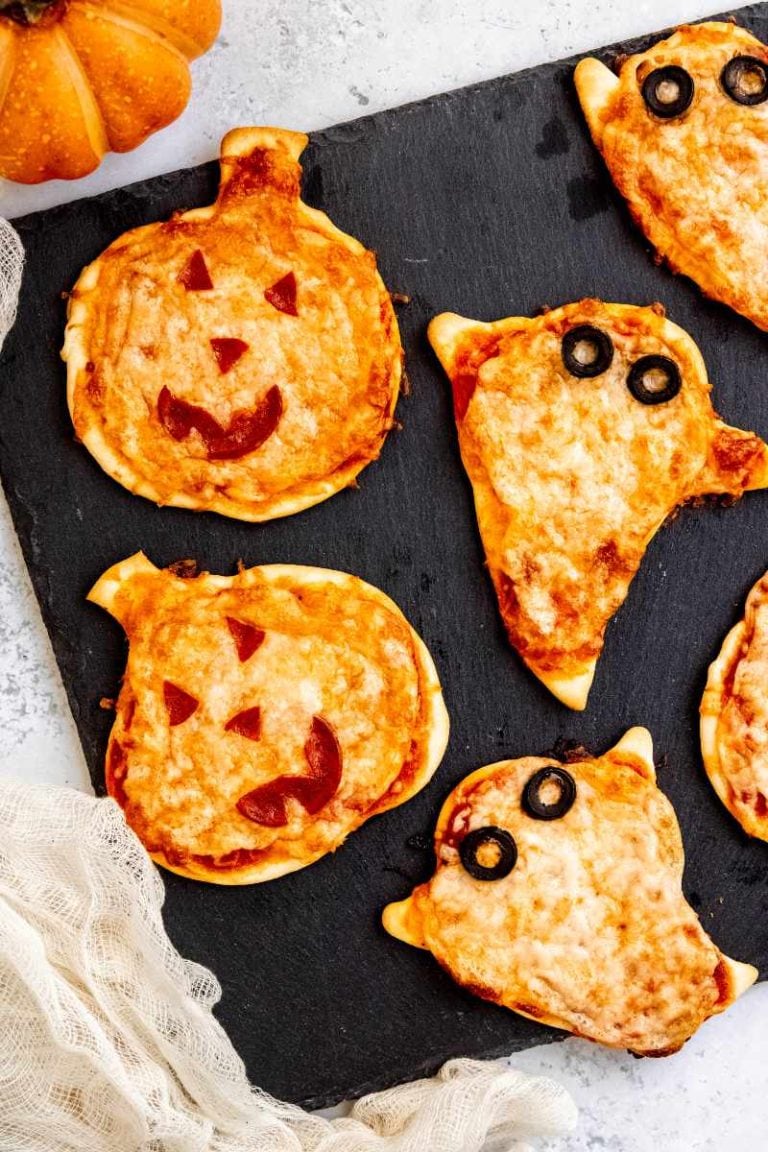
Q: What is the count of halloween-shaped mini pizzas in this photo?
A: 6